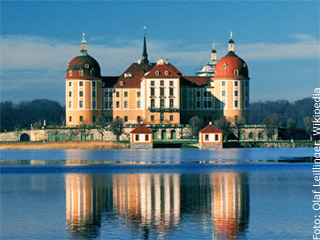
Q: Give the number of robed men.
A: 0